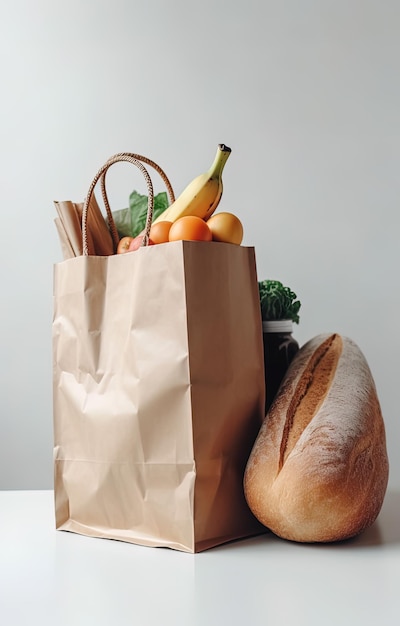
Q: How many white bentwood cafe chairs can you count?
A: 0